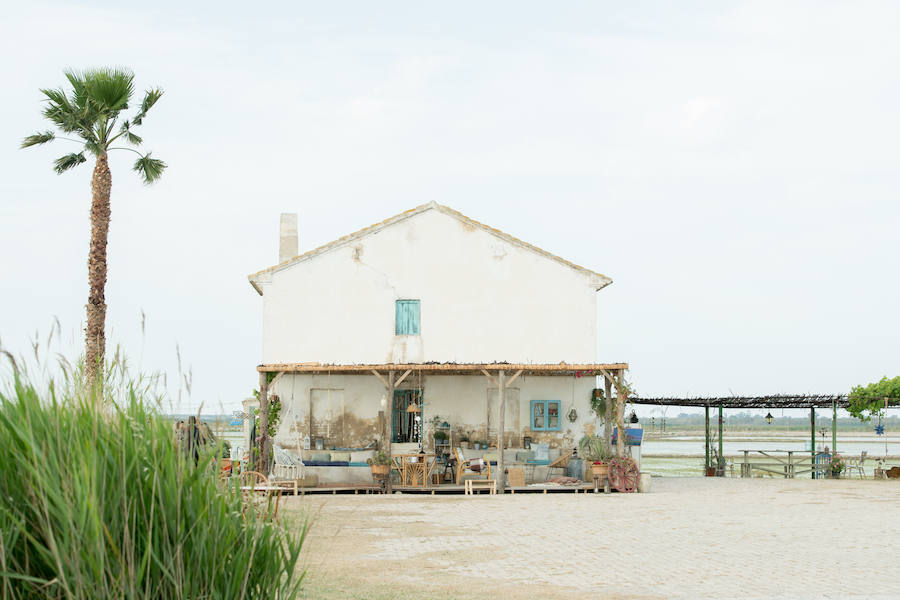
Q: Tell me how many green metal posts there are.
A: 4